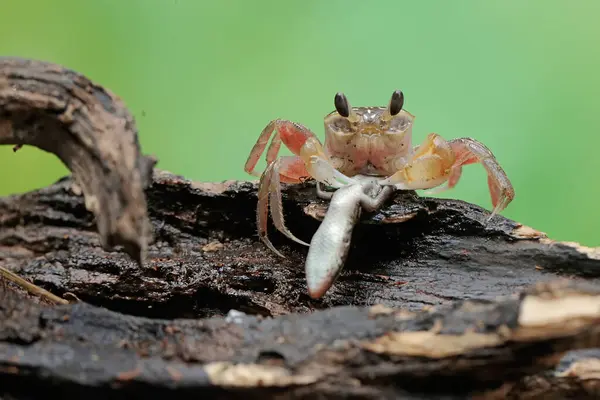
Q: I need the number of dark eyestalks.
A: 2